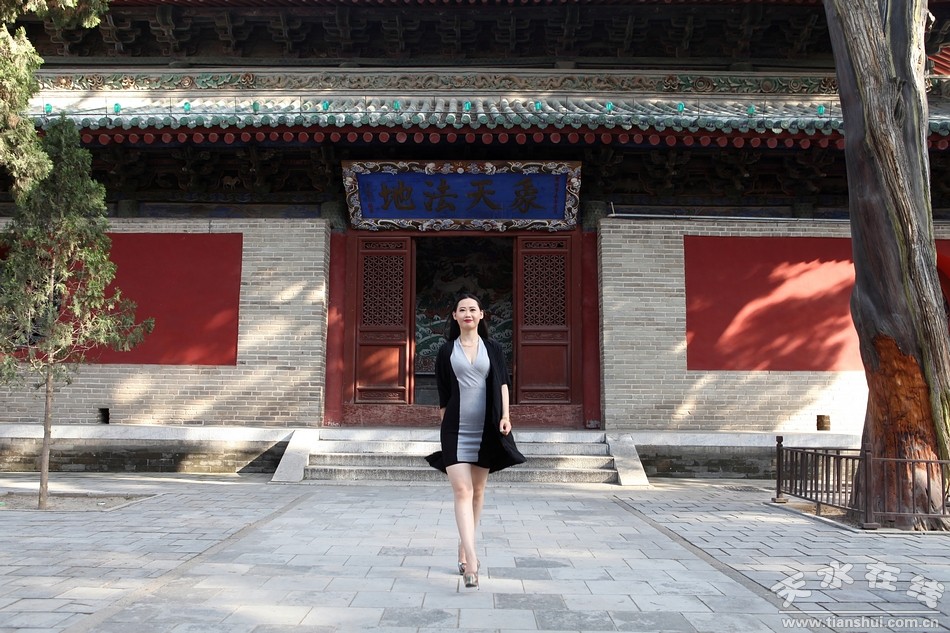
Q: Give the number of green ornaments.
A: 12